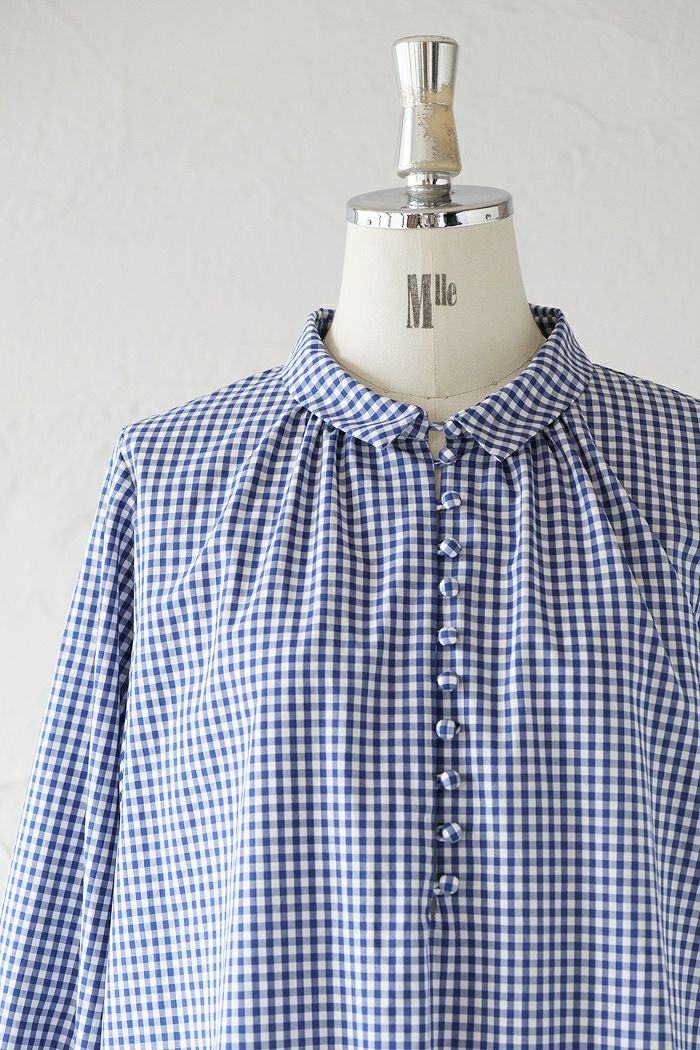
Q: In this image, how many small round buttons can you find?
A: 11